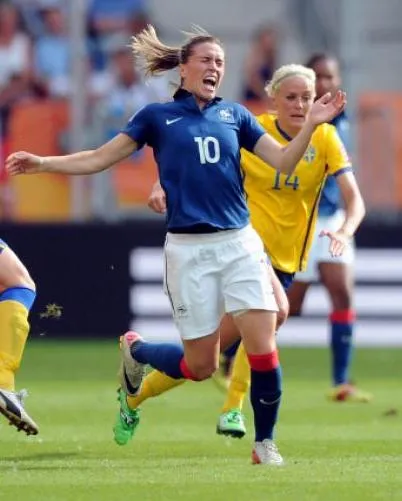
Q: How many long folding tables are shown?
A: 0